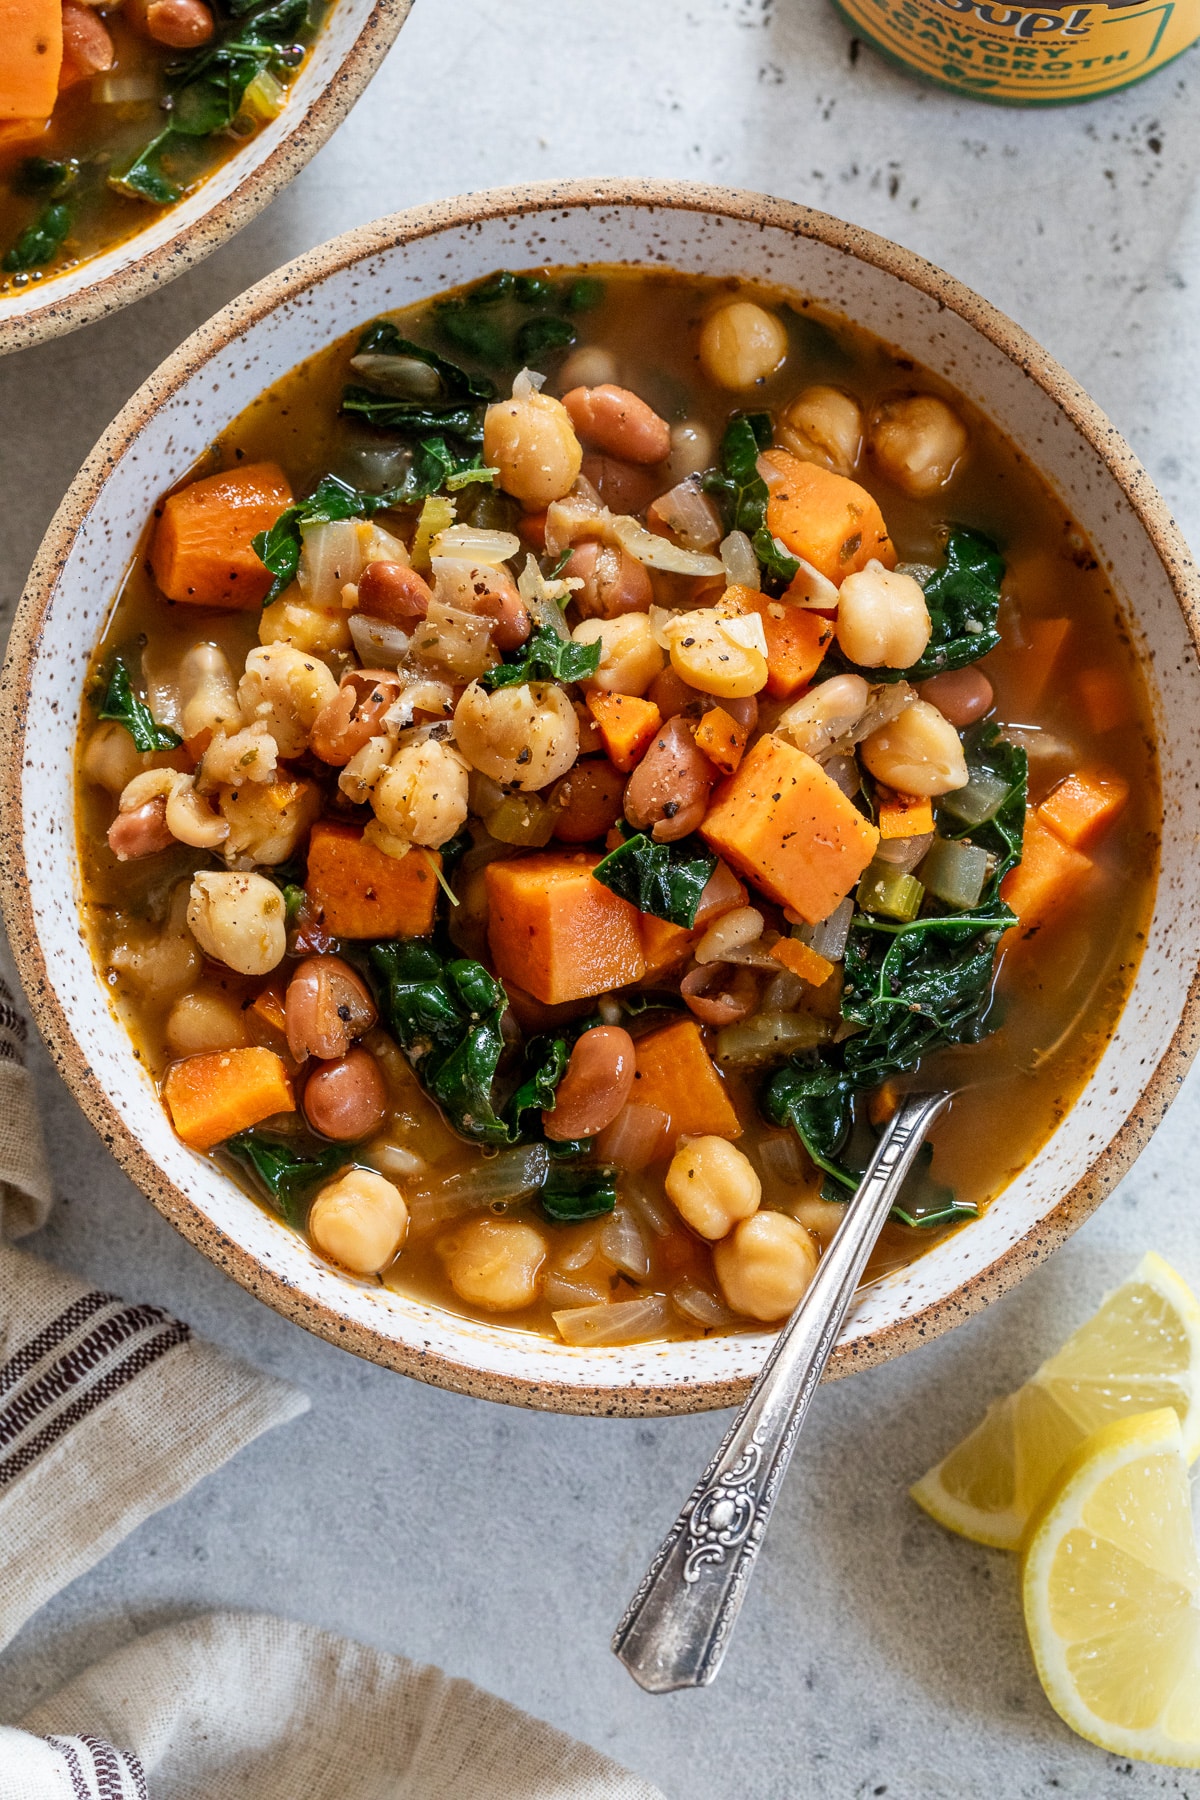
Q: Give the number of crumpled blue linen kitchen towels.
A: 0